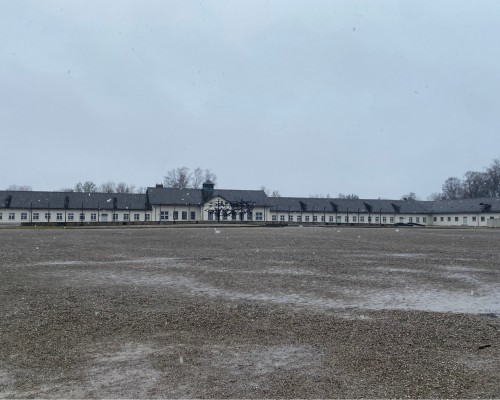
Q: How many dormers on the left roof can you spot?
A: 3